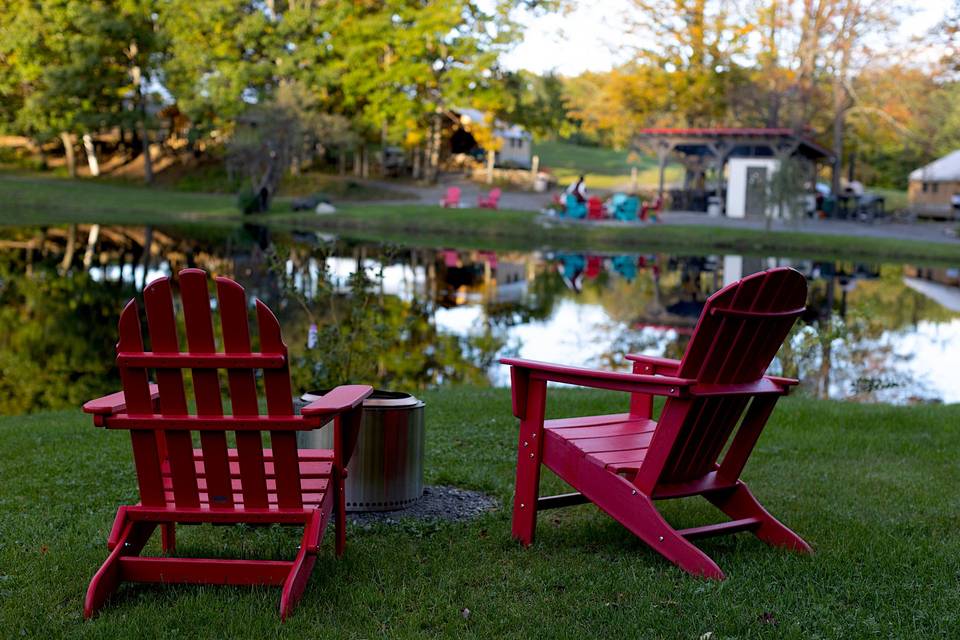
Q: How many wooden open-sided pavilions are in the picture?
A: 1